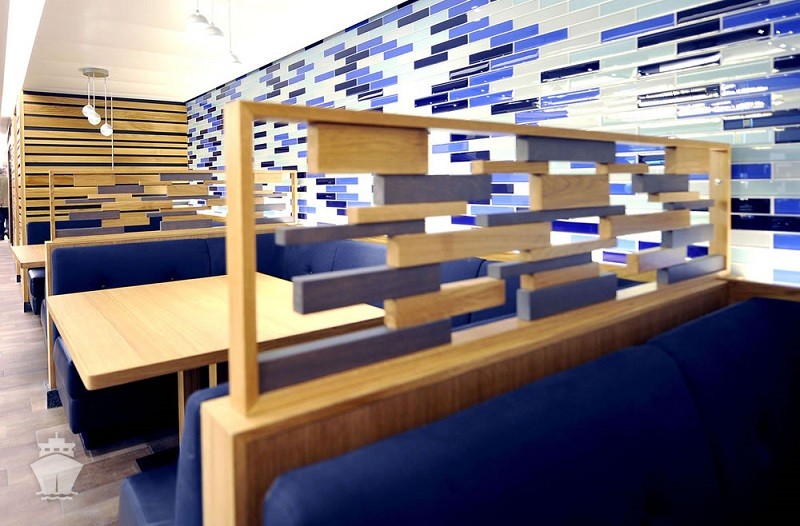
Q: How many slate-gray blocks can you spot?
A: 12